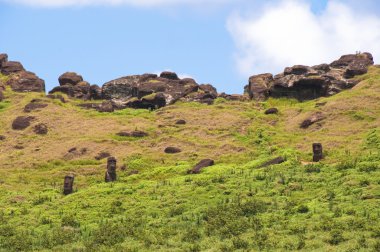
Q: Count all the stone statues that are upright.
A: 3